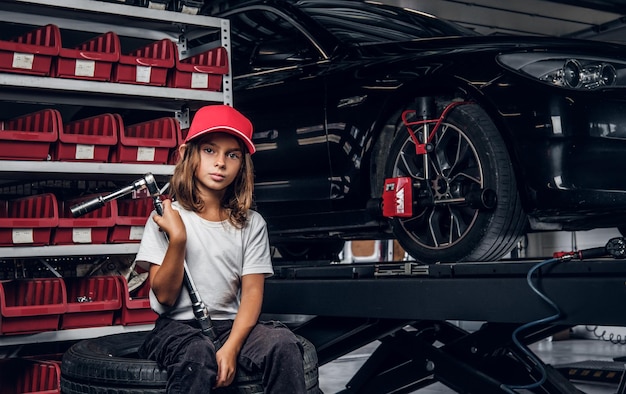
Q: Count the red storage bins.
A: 15